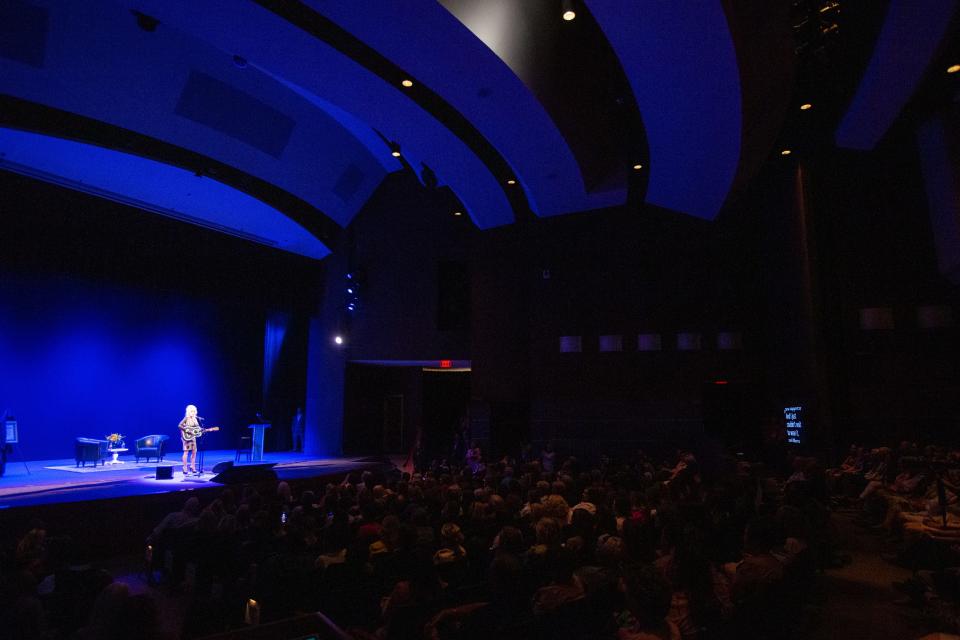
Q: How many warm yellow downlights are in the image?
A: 9